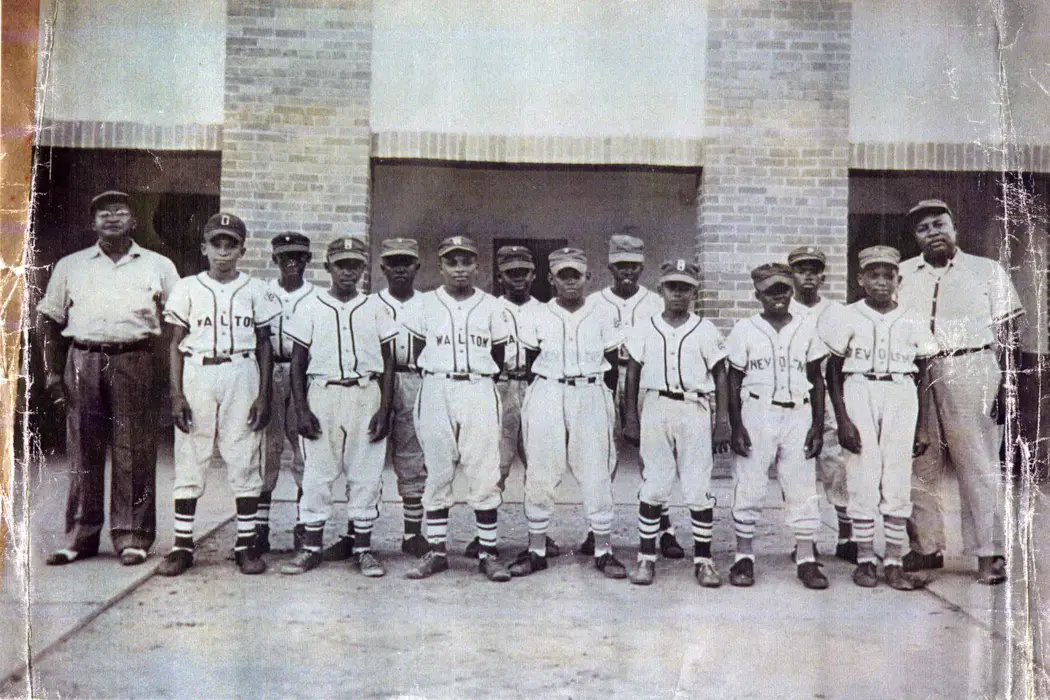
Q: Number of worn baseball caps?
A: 14